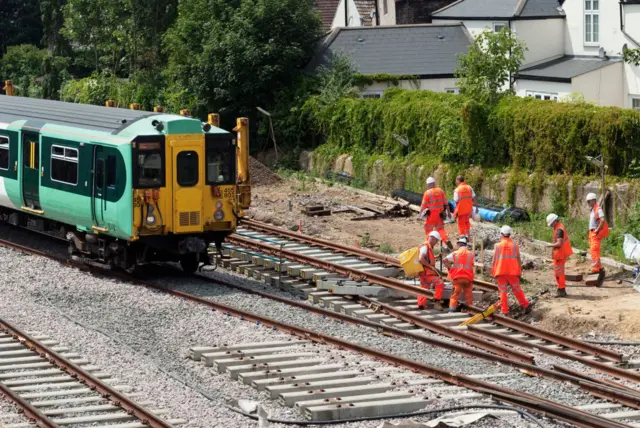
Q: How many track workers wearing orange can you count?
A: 7